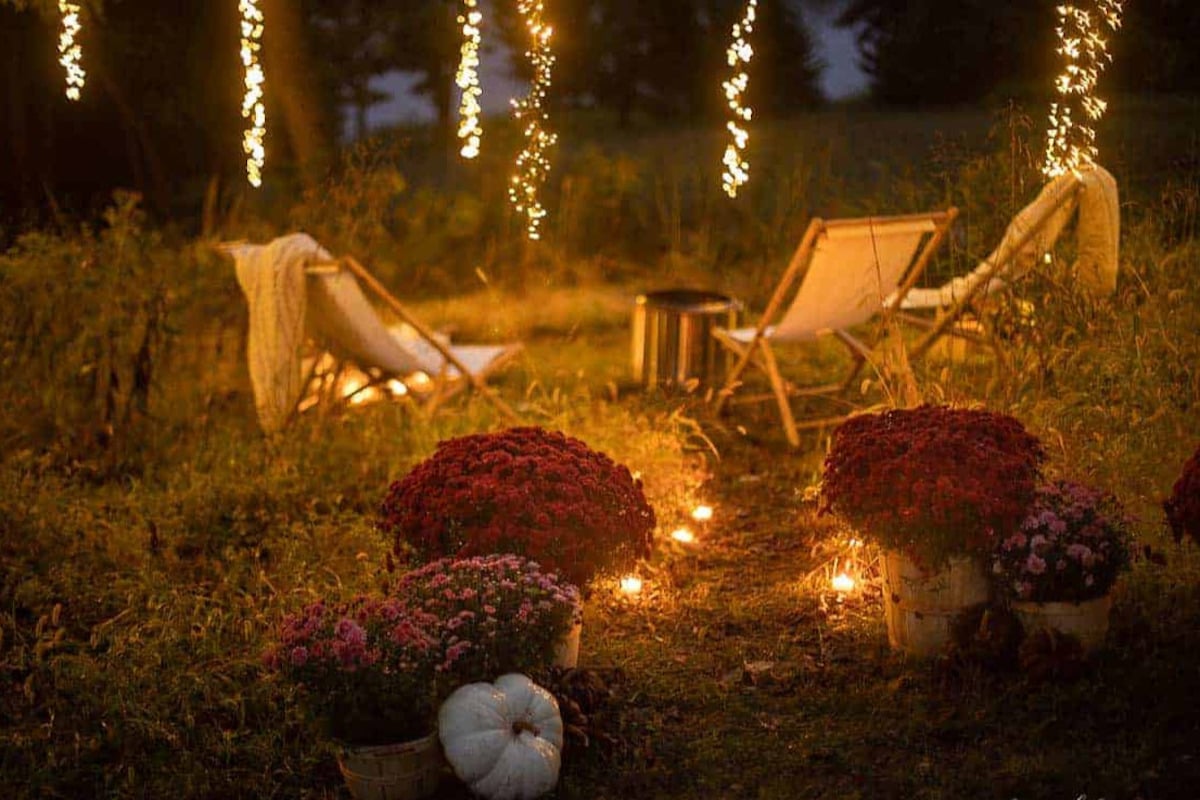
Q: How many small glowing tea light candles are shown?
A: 4